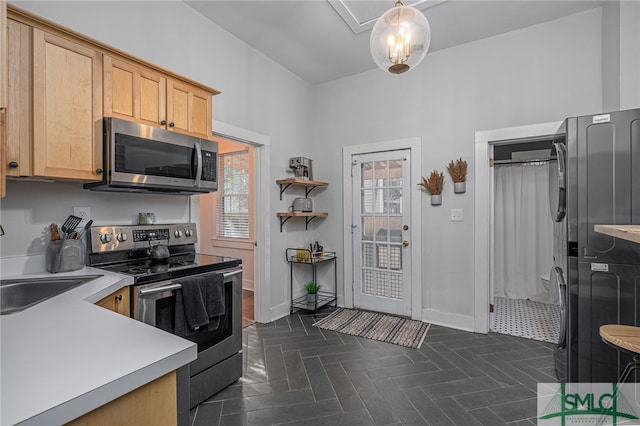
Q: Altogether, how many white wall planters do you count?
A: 2